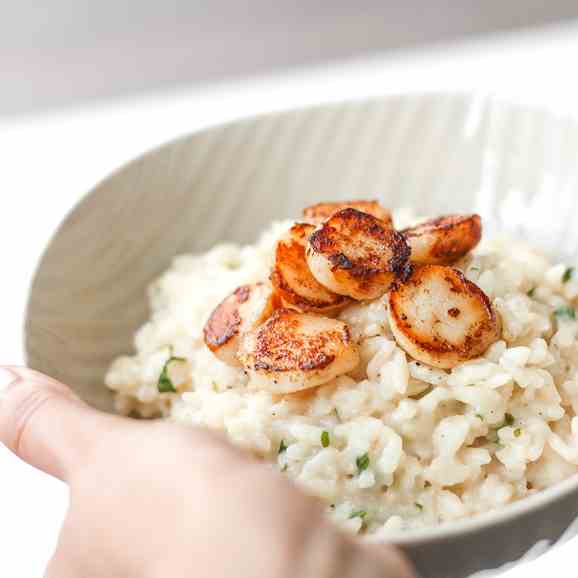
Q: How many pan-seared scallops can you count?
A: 7